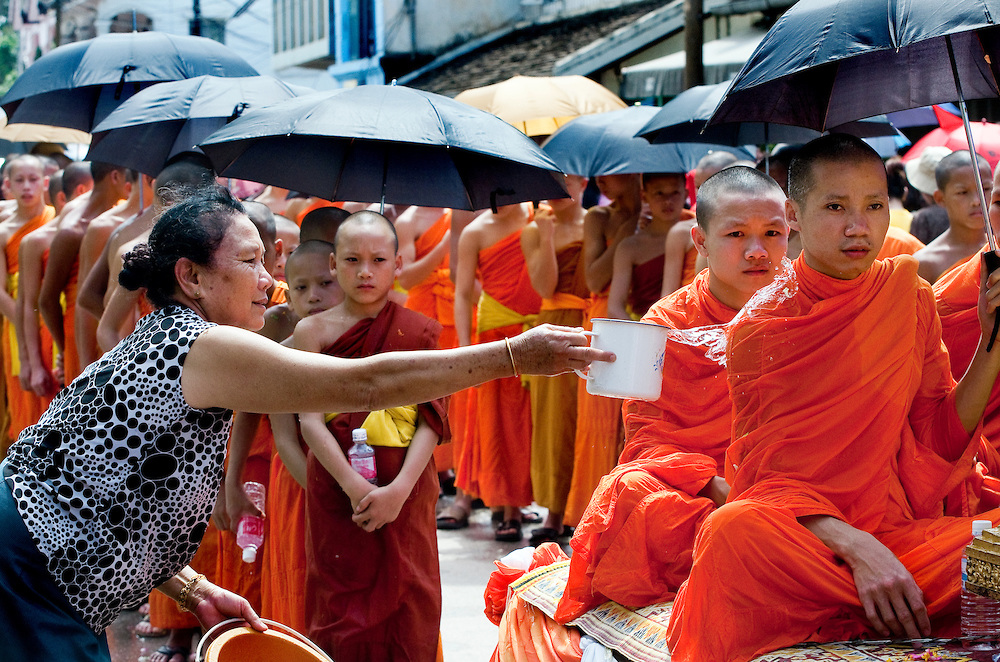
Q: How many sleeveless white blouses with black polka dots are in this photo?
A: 1